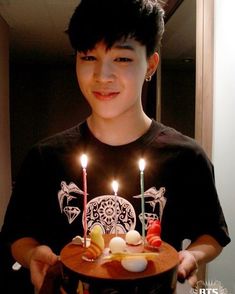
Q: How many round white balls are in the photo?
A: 2